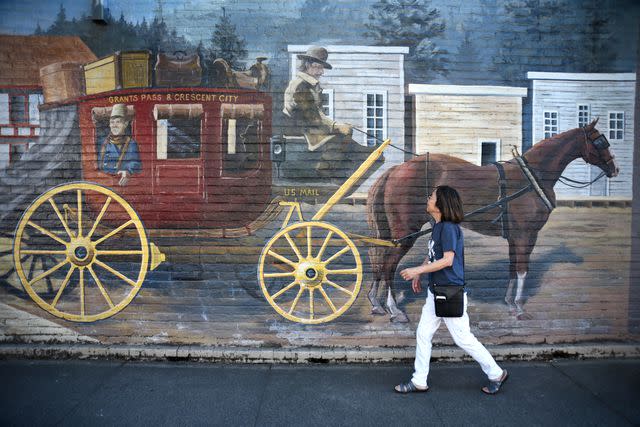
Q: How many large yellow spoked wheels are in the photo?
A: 2